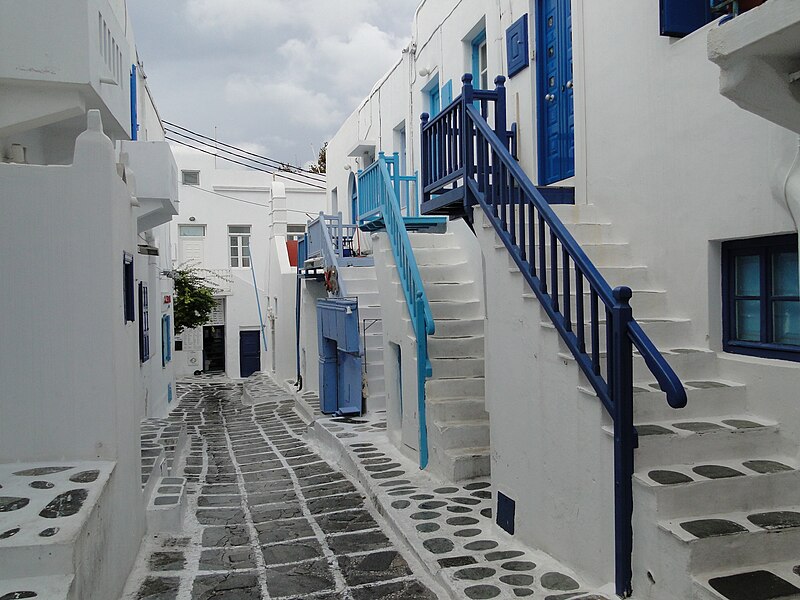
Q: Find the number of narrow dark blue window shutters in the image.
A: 2